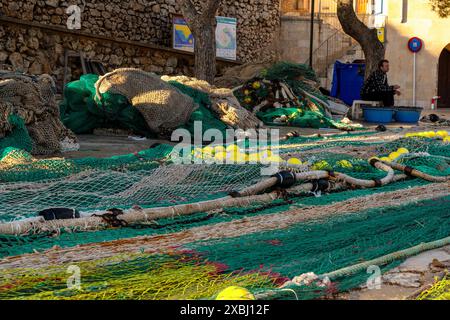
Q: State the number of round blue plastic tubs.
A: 2